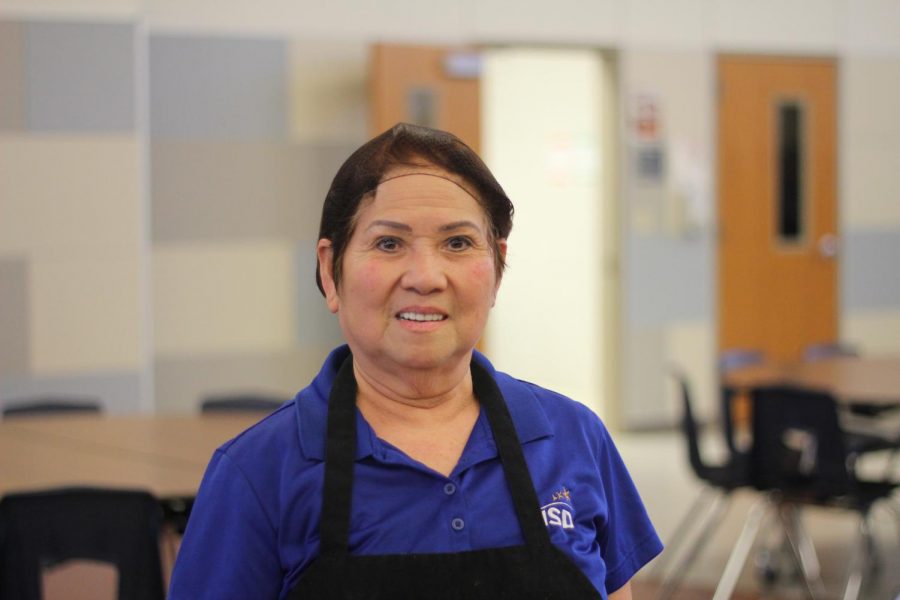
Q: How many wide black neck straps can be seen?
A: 2